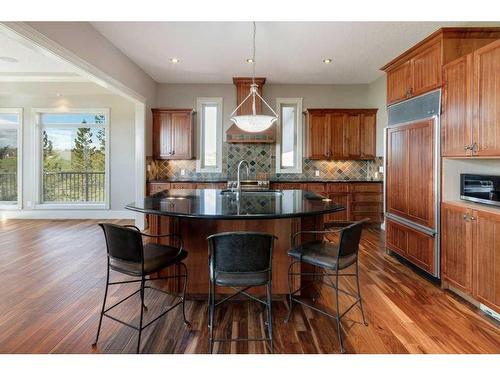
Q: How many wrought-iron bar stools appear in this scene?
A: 3